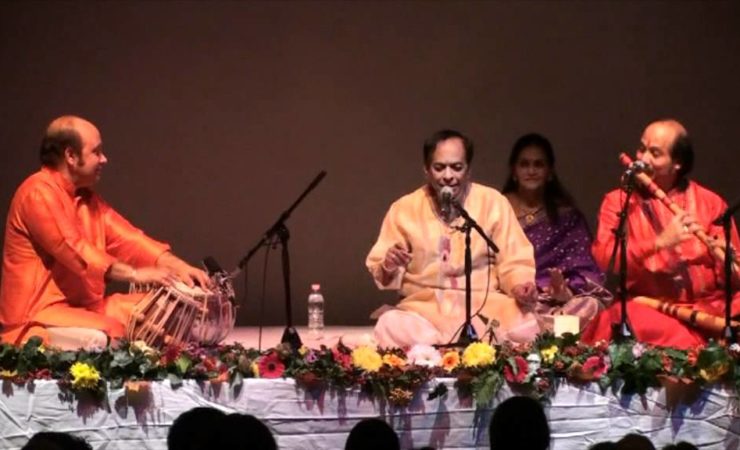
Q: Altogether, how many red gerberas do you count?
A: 3